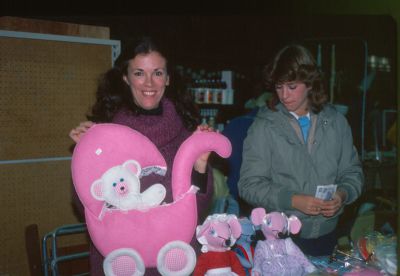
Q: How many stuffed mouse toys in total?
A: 3